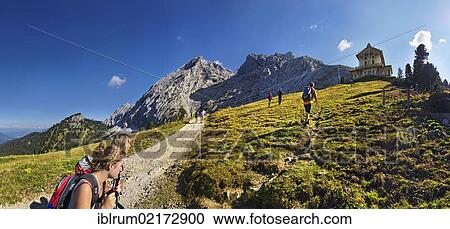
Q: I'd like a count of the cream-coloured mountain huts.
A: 1